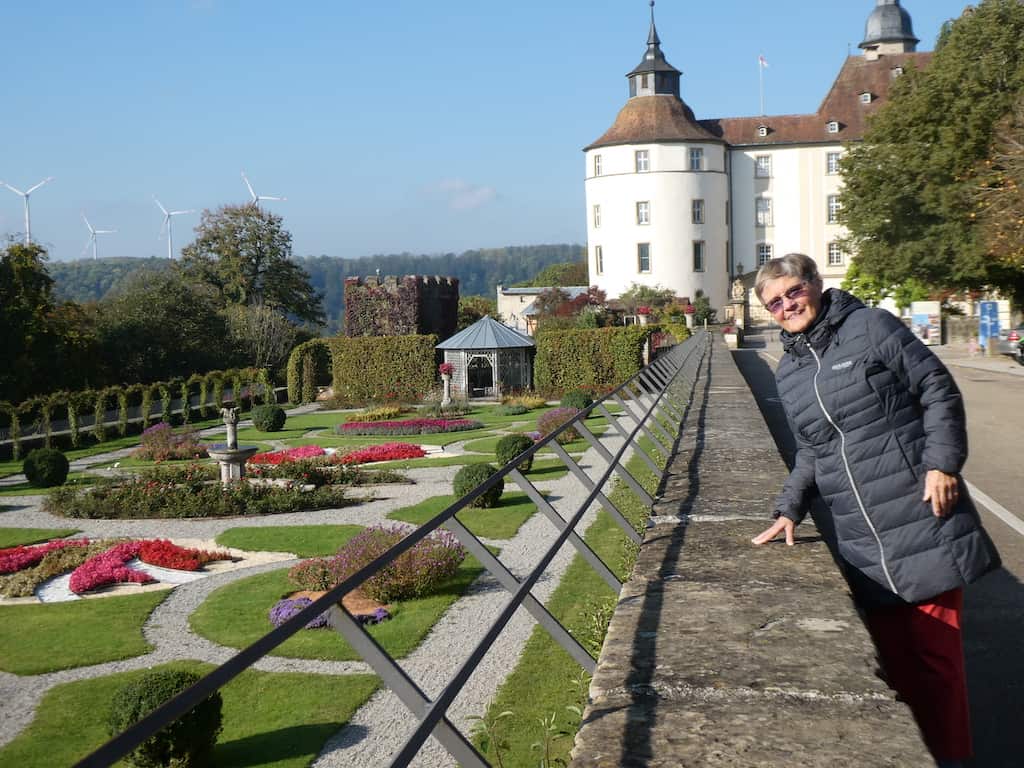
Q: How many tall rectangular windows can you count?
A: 15